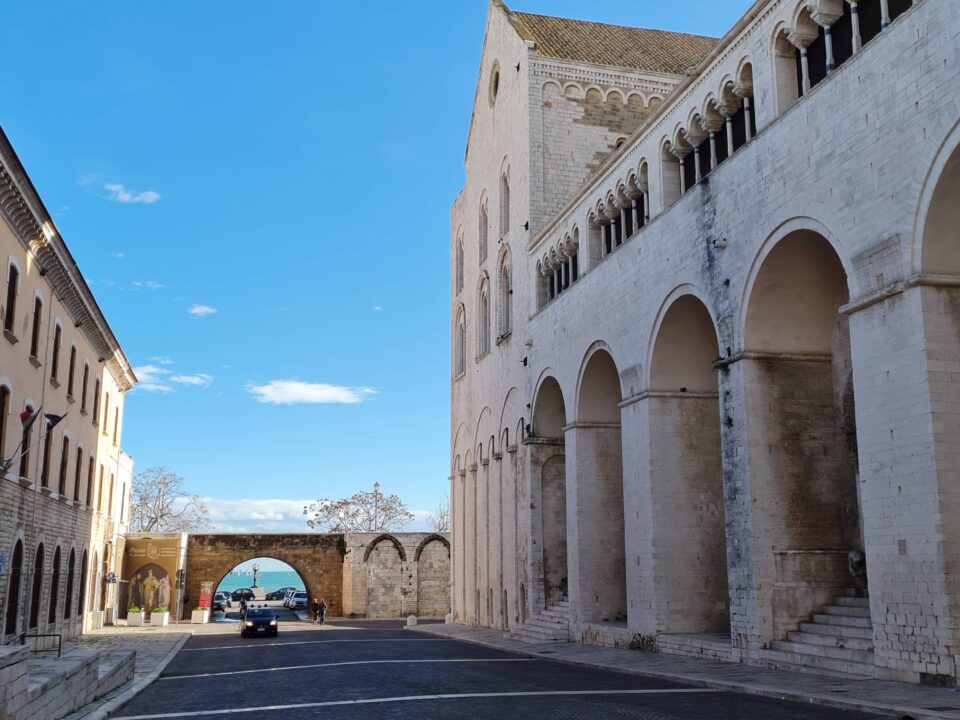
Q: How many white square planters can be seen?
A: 3